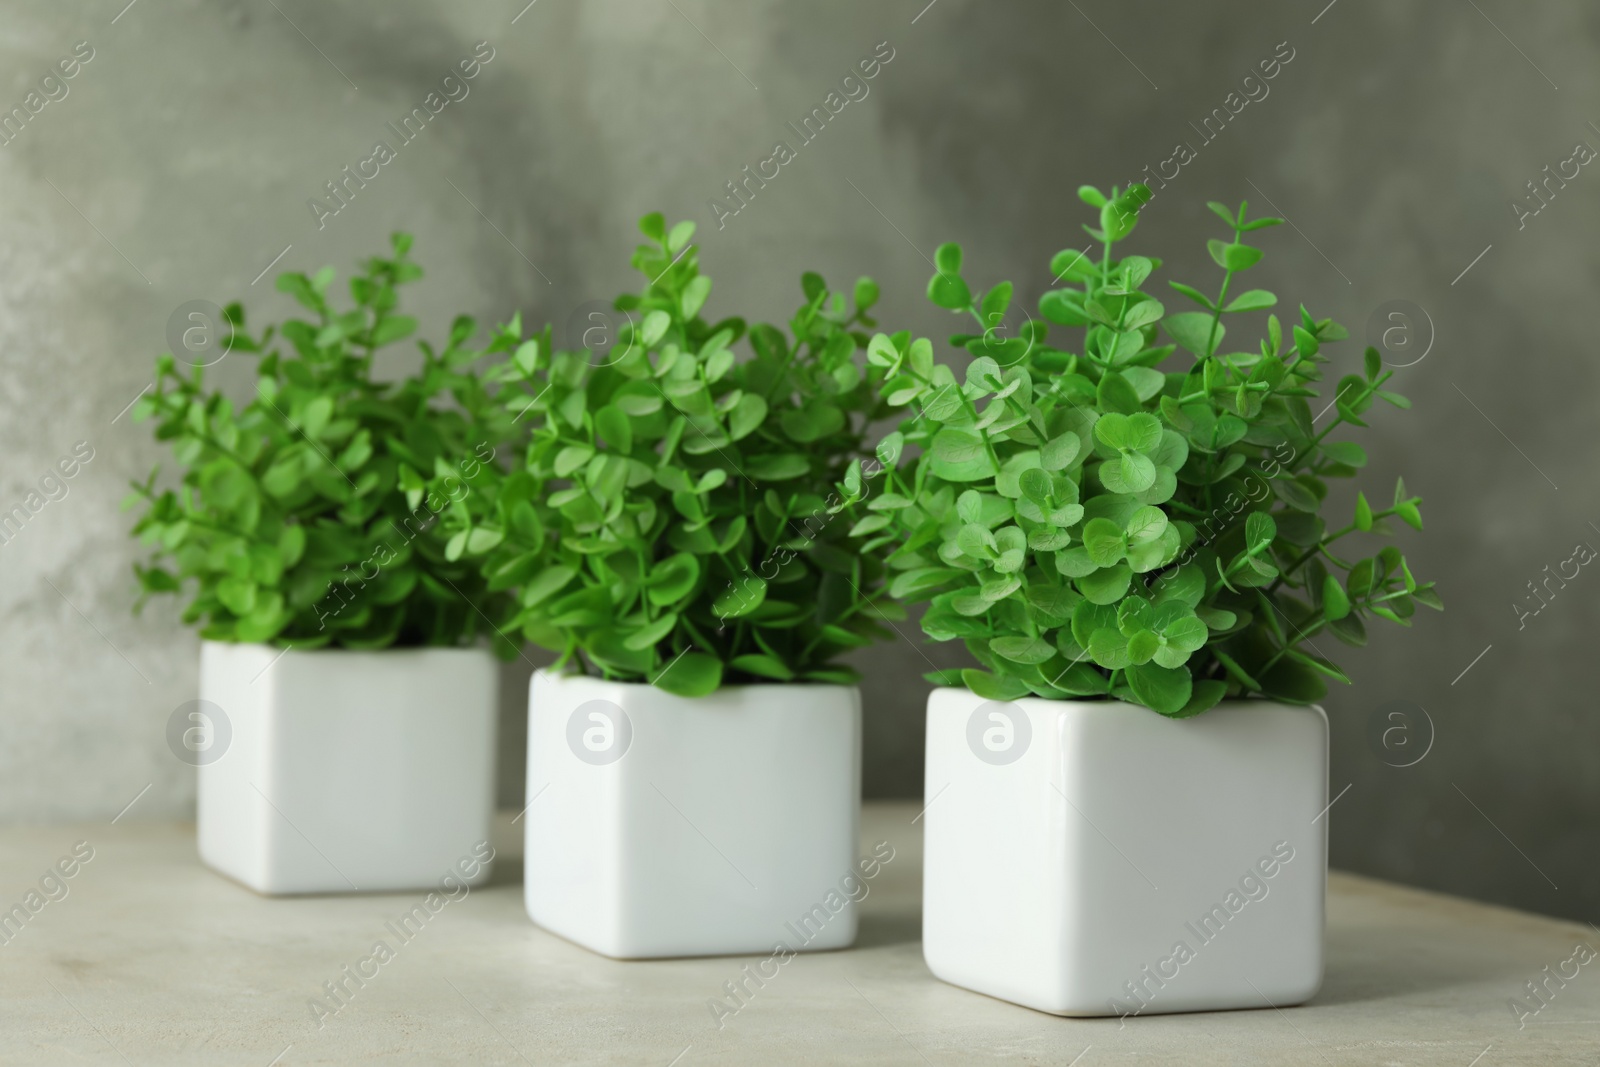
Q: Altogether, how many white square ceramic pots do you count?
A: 3